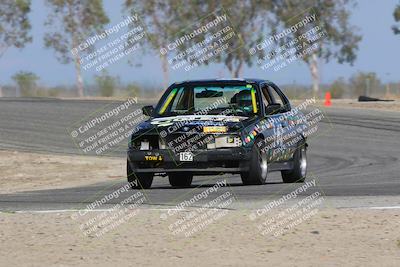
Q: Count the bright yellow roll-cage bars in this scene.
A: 2